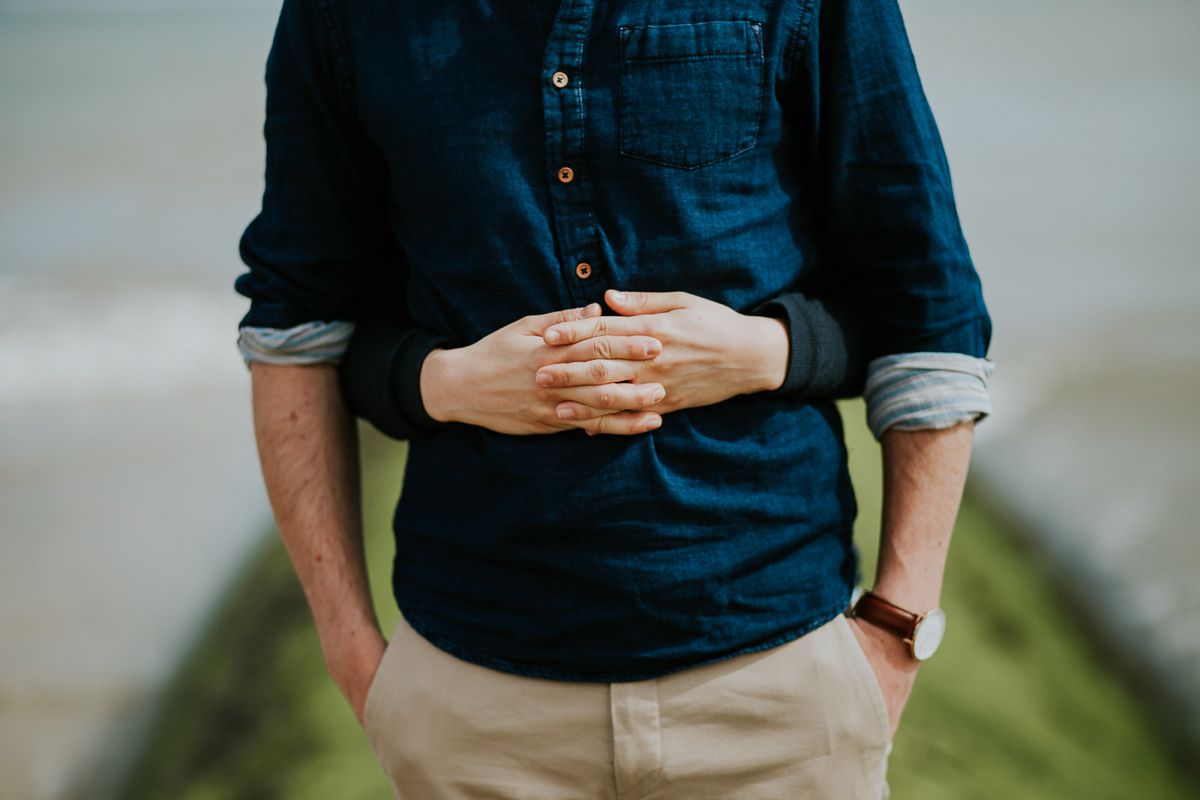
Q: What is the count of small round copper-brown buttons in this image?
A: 3